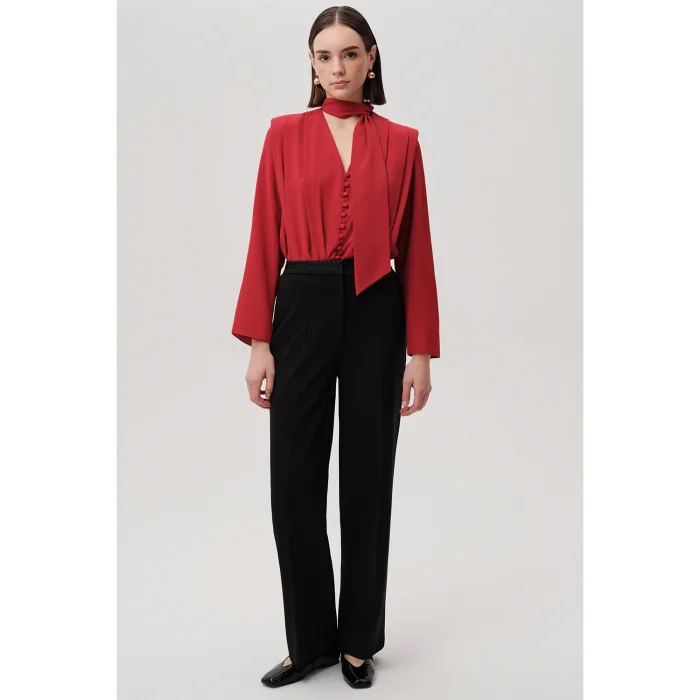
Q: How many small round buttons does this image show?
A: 9